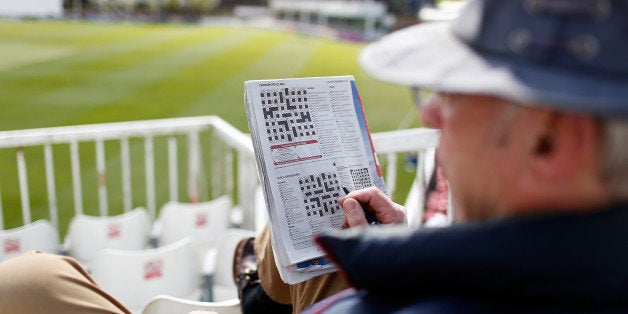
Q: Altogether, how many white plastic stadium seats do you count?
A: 6